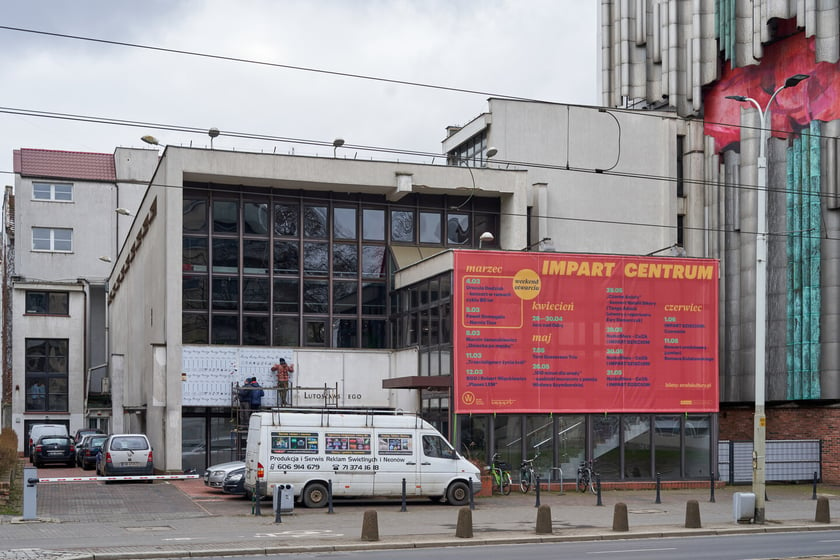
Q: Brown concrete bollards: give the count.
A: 6